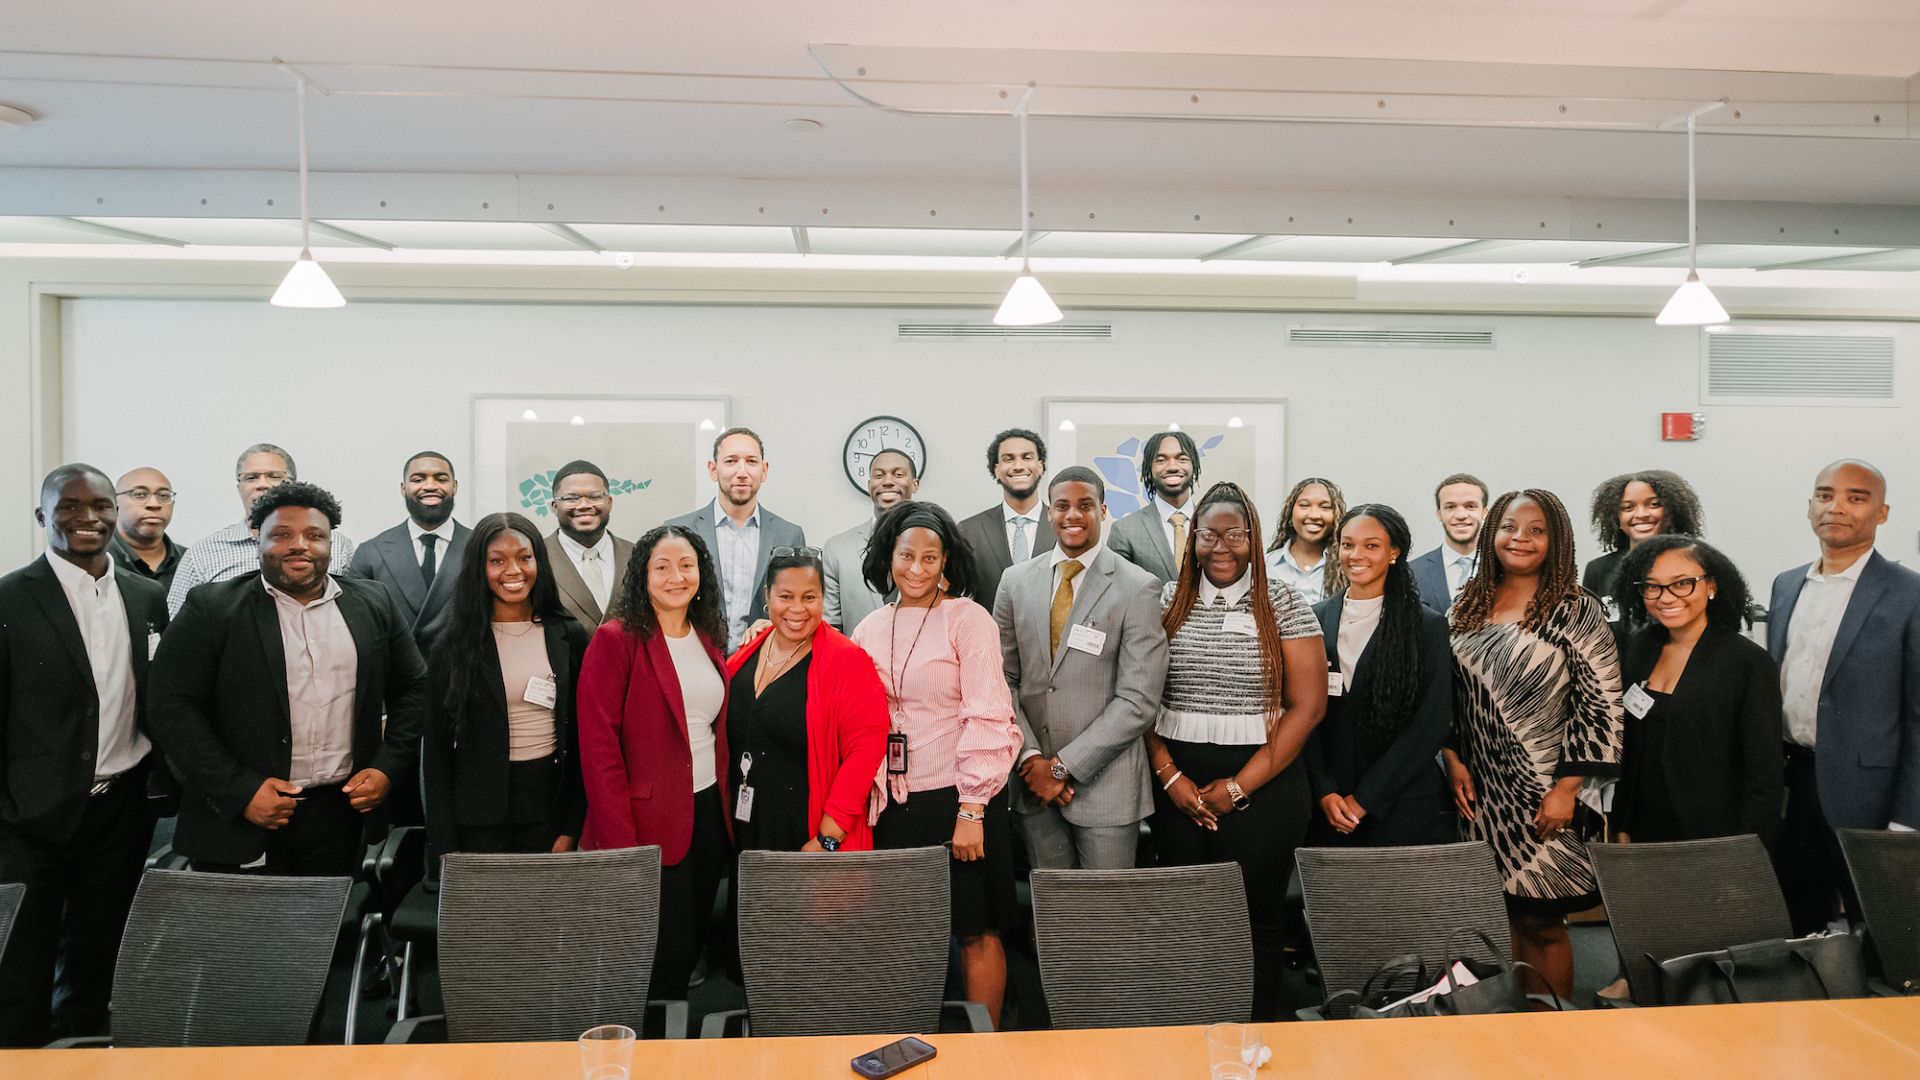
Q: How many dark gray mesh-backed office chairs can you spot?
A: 8